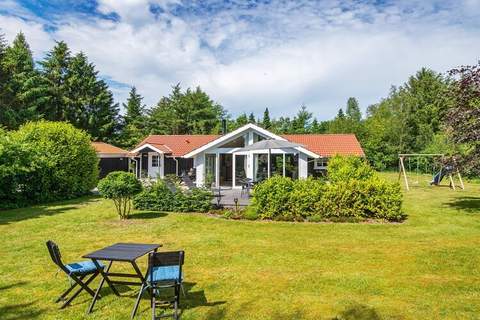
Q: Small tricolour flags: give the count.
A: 0